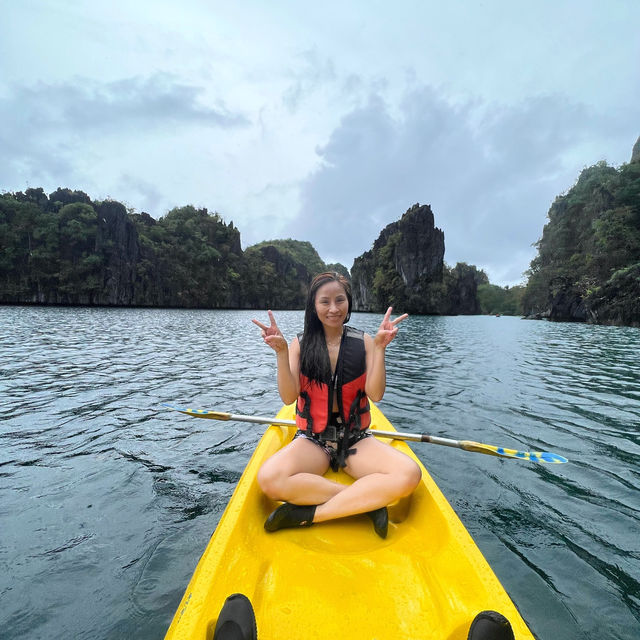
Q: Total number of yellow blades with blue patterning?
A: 2